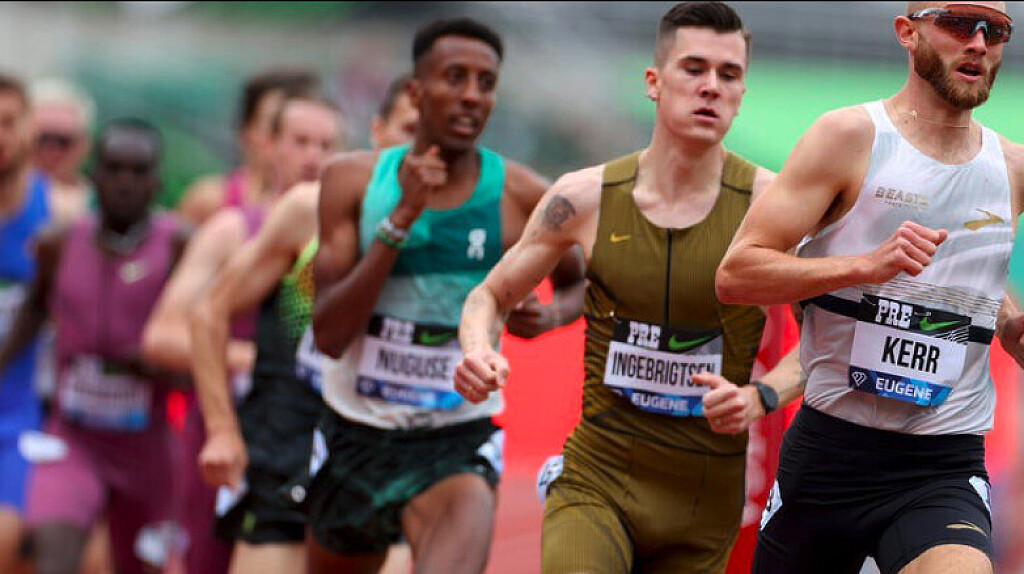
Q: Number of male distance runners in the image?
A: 9